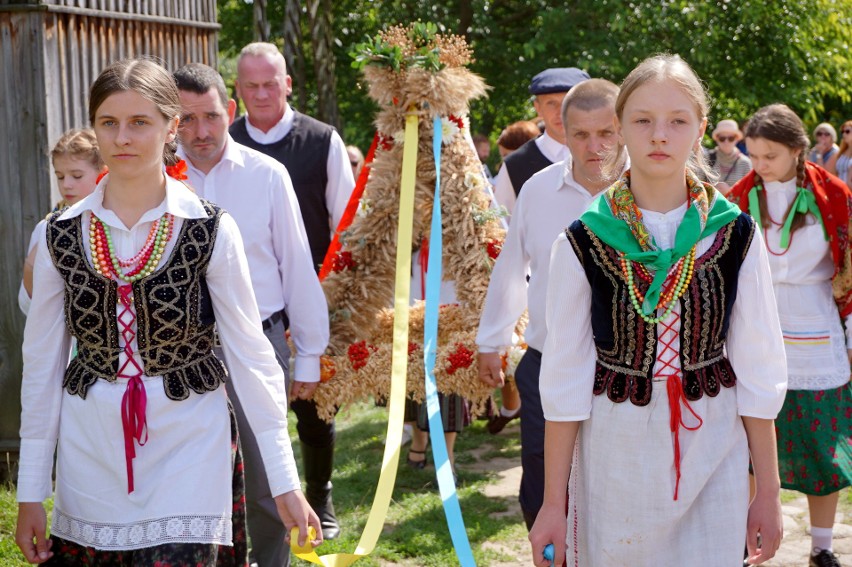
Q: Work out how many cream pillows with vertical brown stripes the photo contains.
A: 0